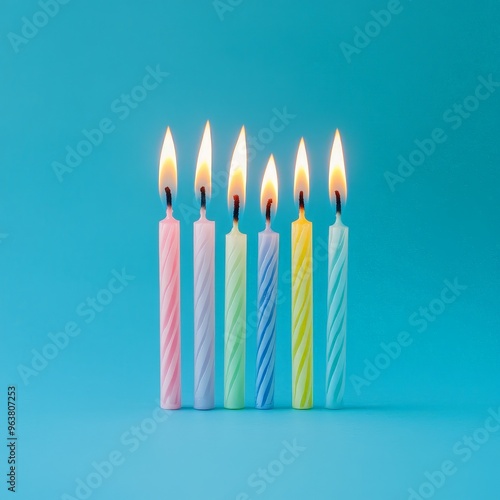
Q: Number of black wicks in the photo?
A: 6